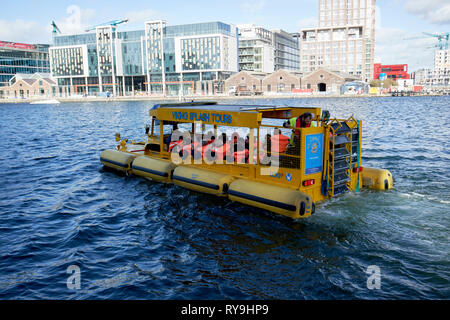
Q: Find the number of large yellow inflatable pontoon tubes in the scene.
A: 5